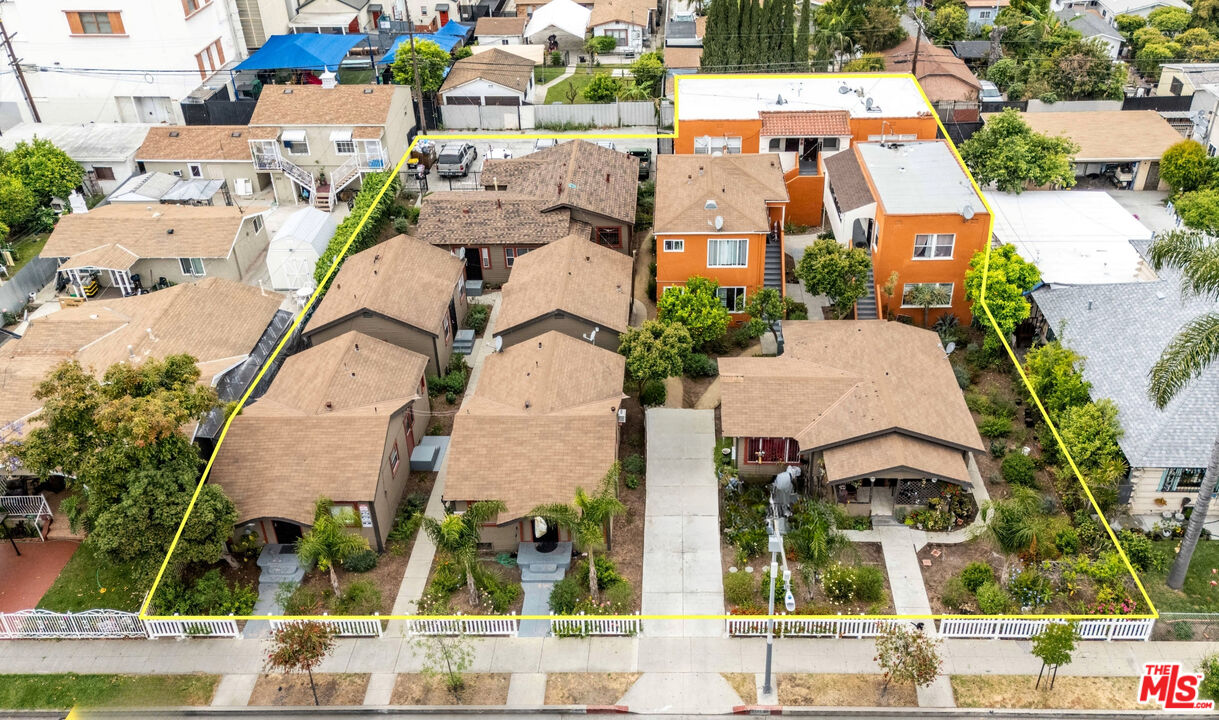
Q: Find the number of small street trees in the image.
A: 4